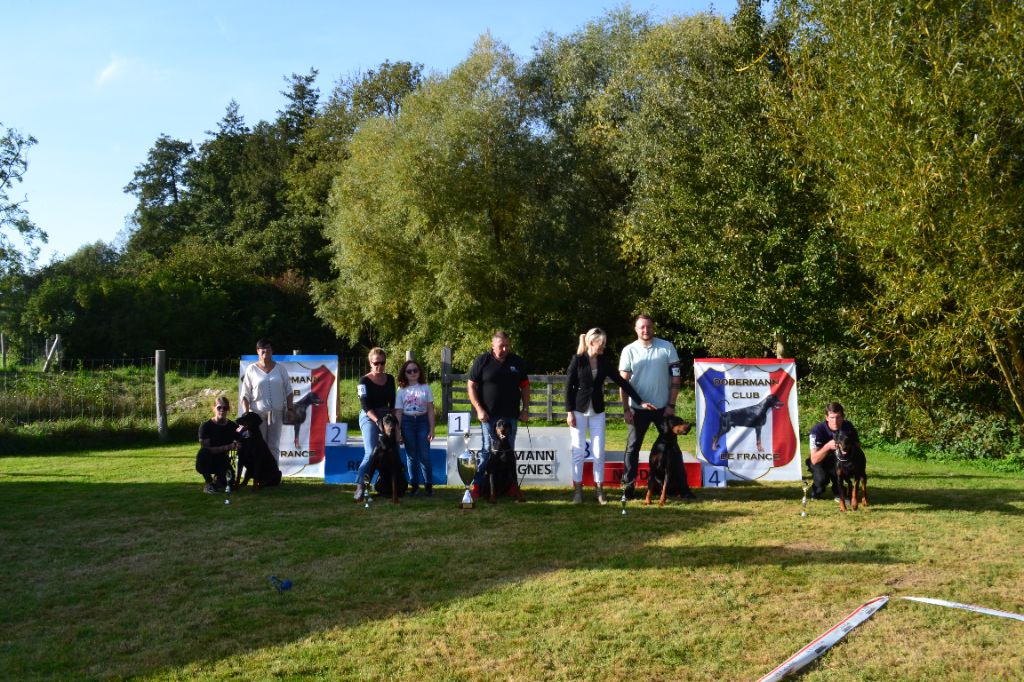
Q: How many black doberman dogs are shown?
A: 5